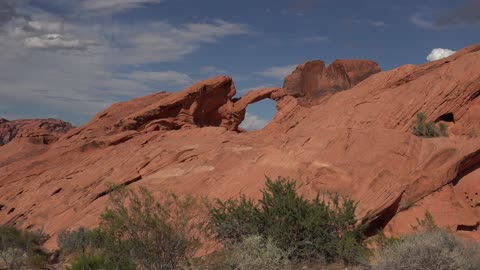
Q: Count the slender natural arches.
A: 1